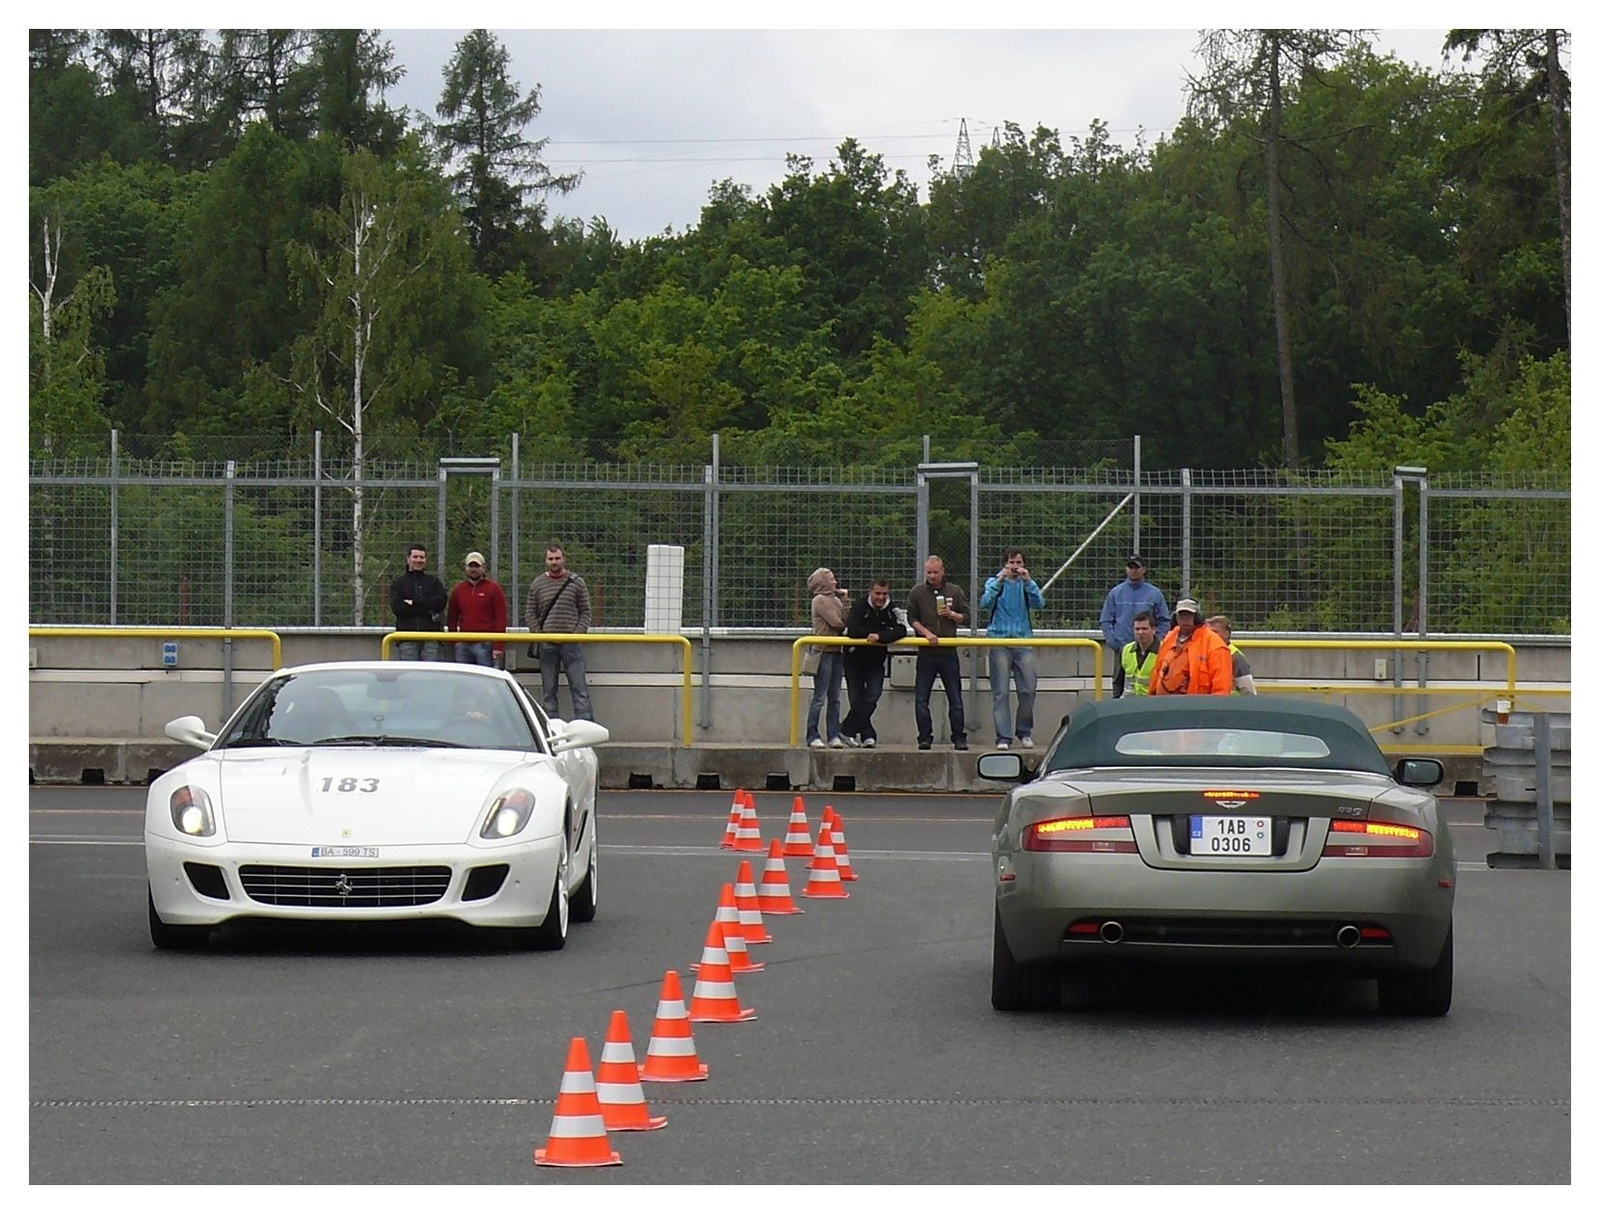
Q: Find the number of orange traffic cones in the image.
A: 13